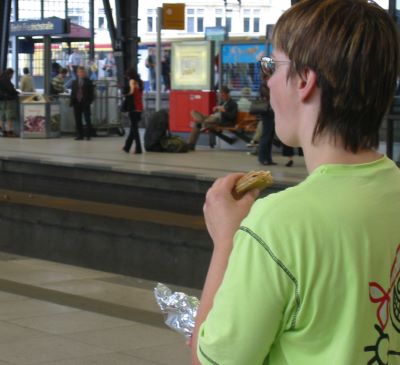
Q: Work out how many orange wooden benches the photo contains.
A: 1